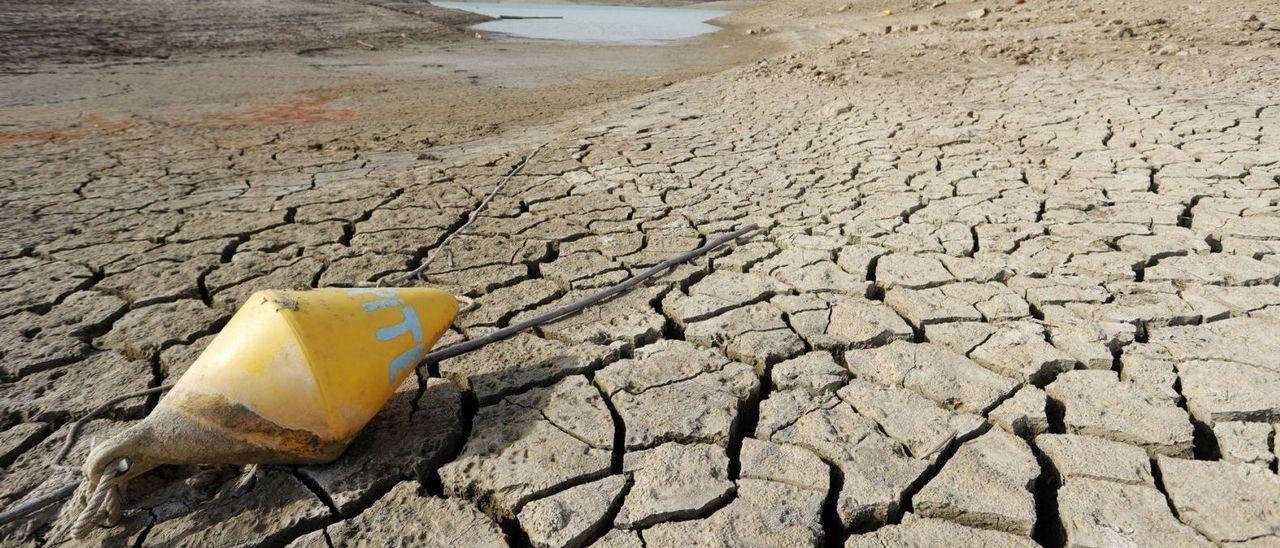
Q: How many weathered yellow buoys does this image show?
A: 1